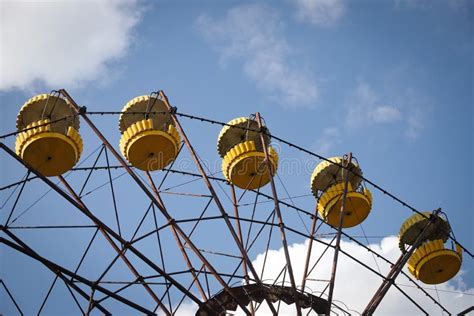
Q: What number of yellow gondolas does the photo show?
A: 5